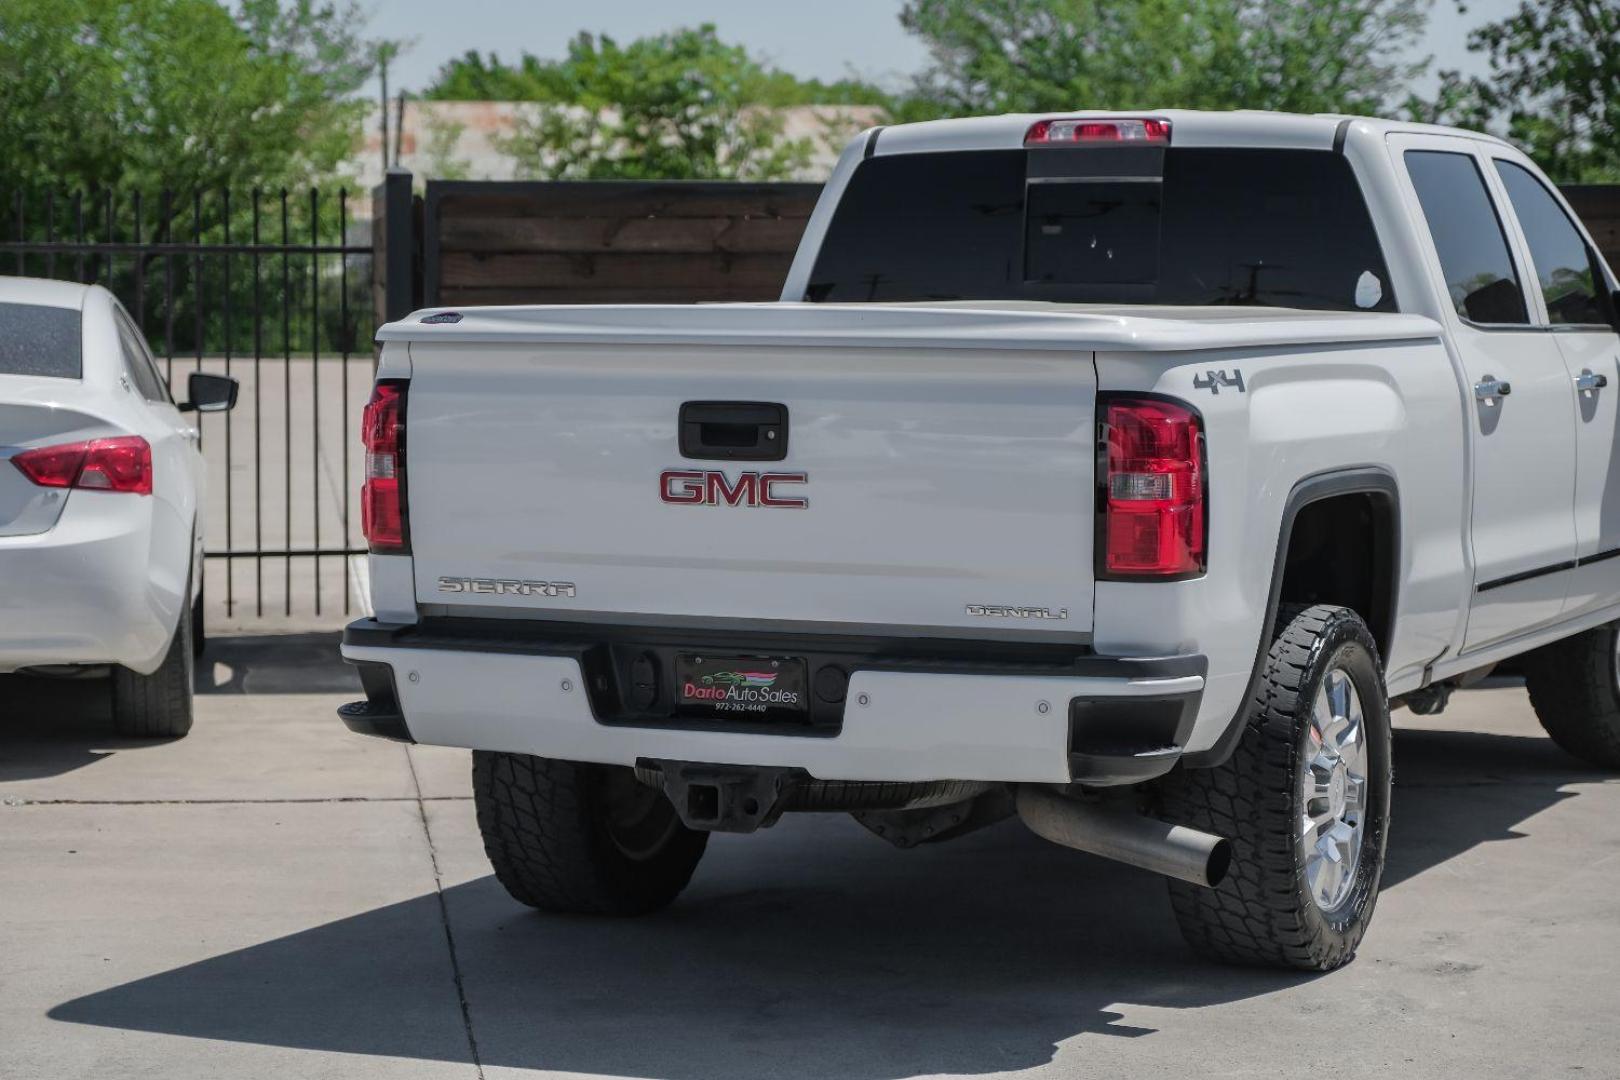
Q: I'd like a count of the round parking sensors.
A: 4